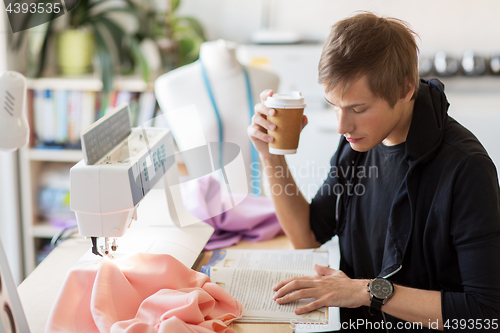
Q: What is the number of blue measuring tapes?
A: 1